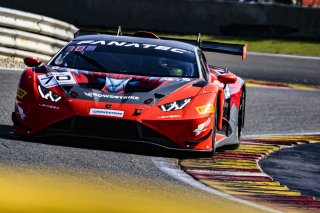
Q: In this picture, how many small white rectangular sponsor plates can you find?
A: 1